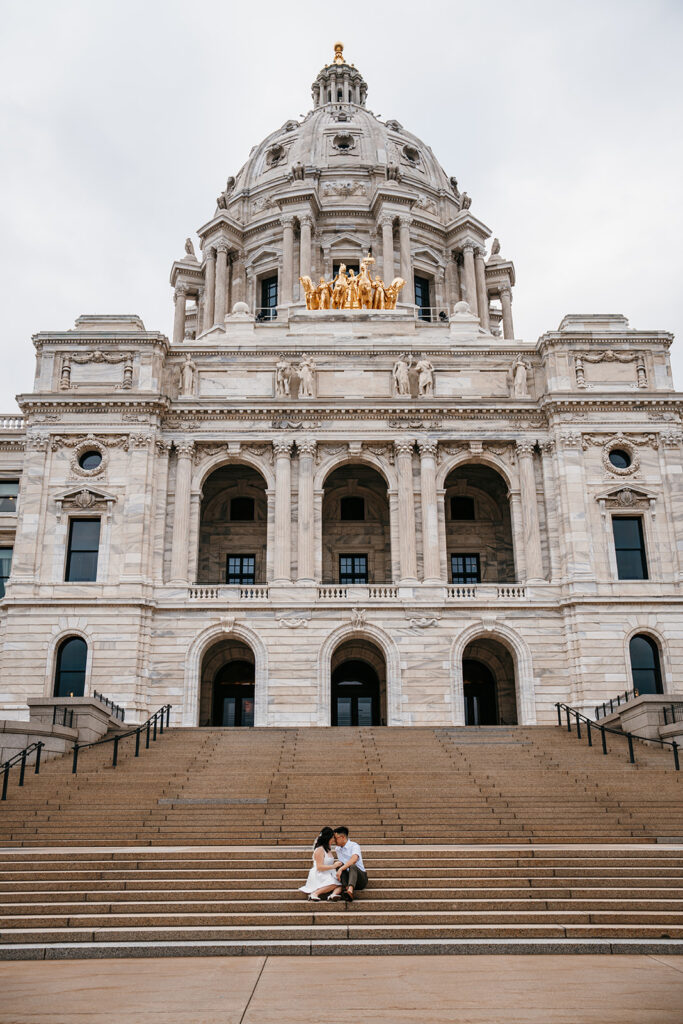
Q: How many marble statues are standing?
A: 6